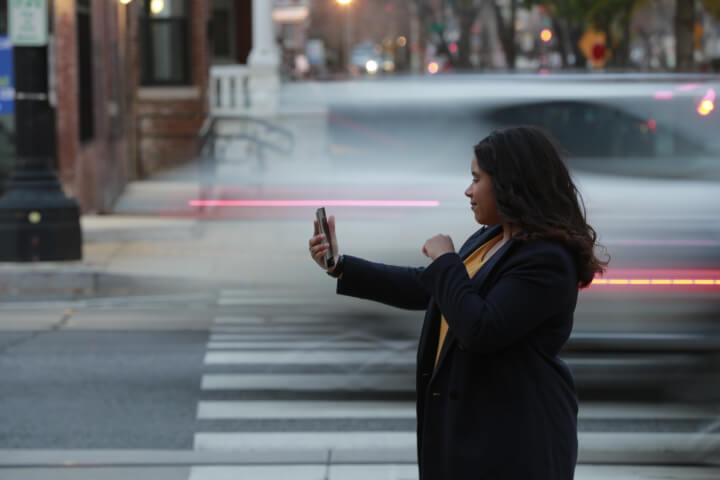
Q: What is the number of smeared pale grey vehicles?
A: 1